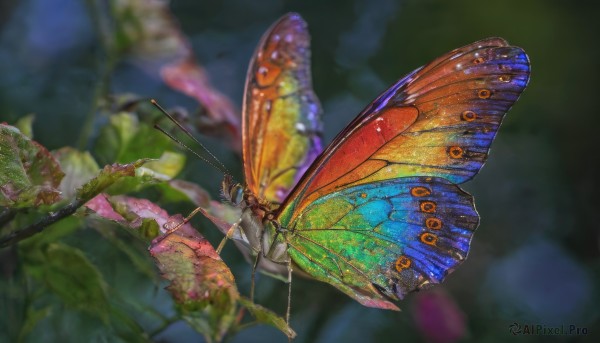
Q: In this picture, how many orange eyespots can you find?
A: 8